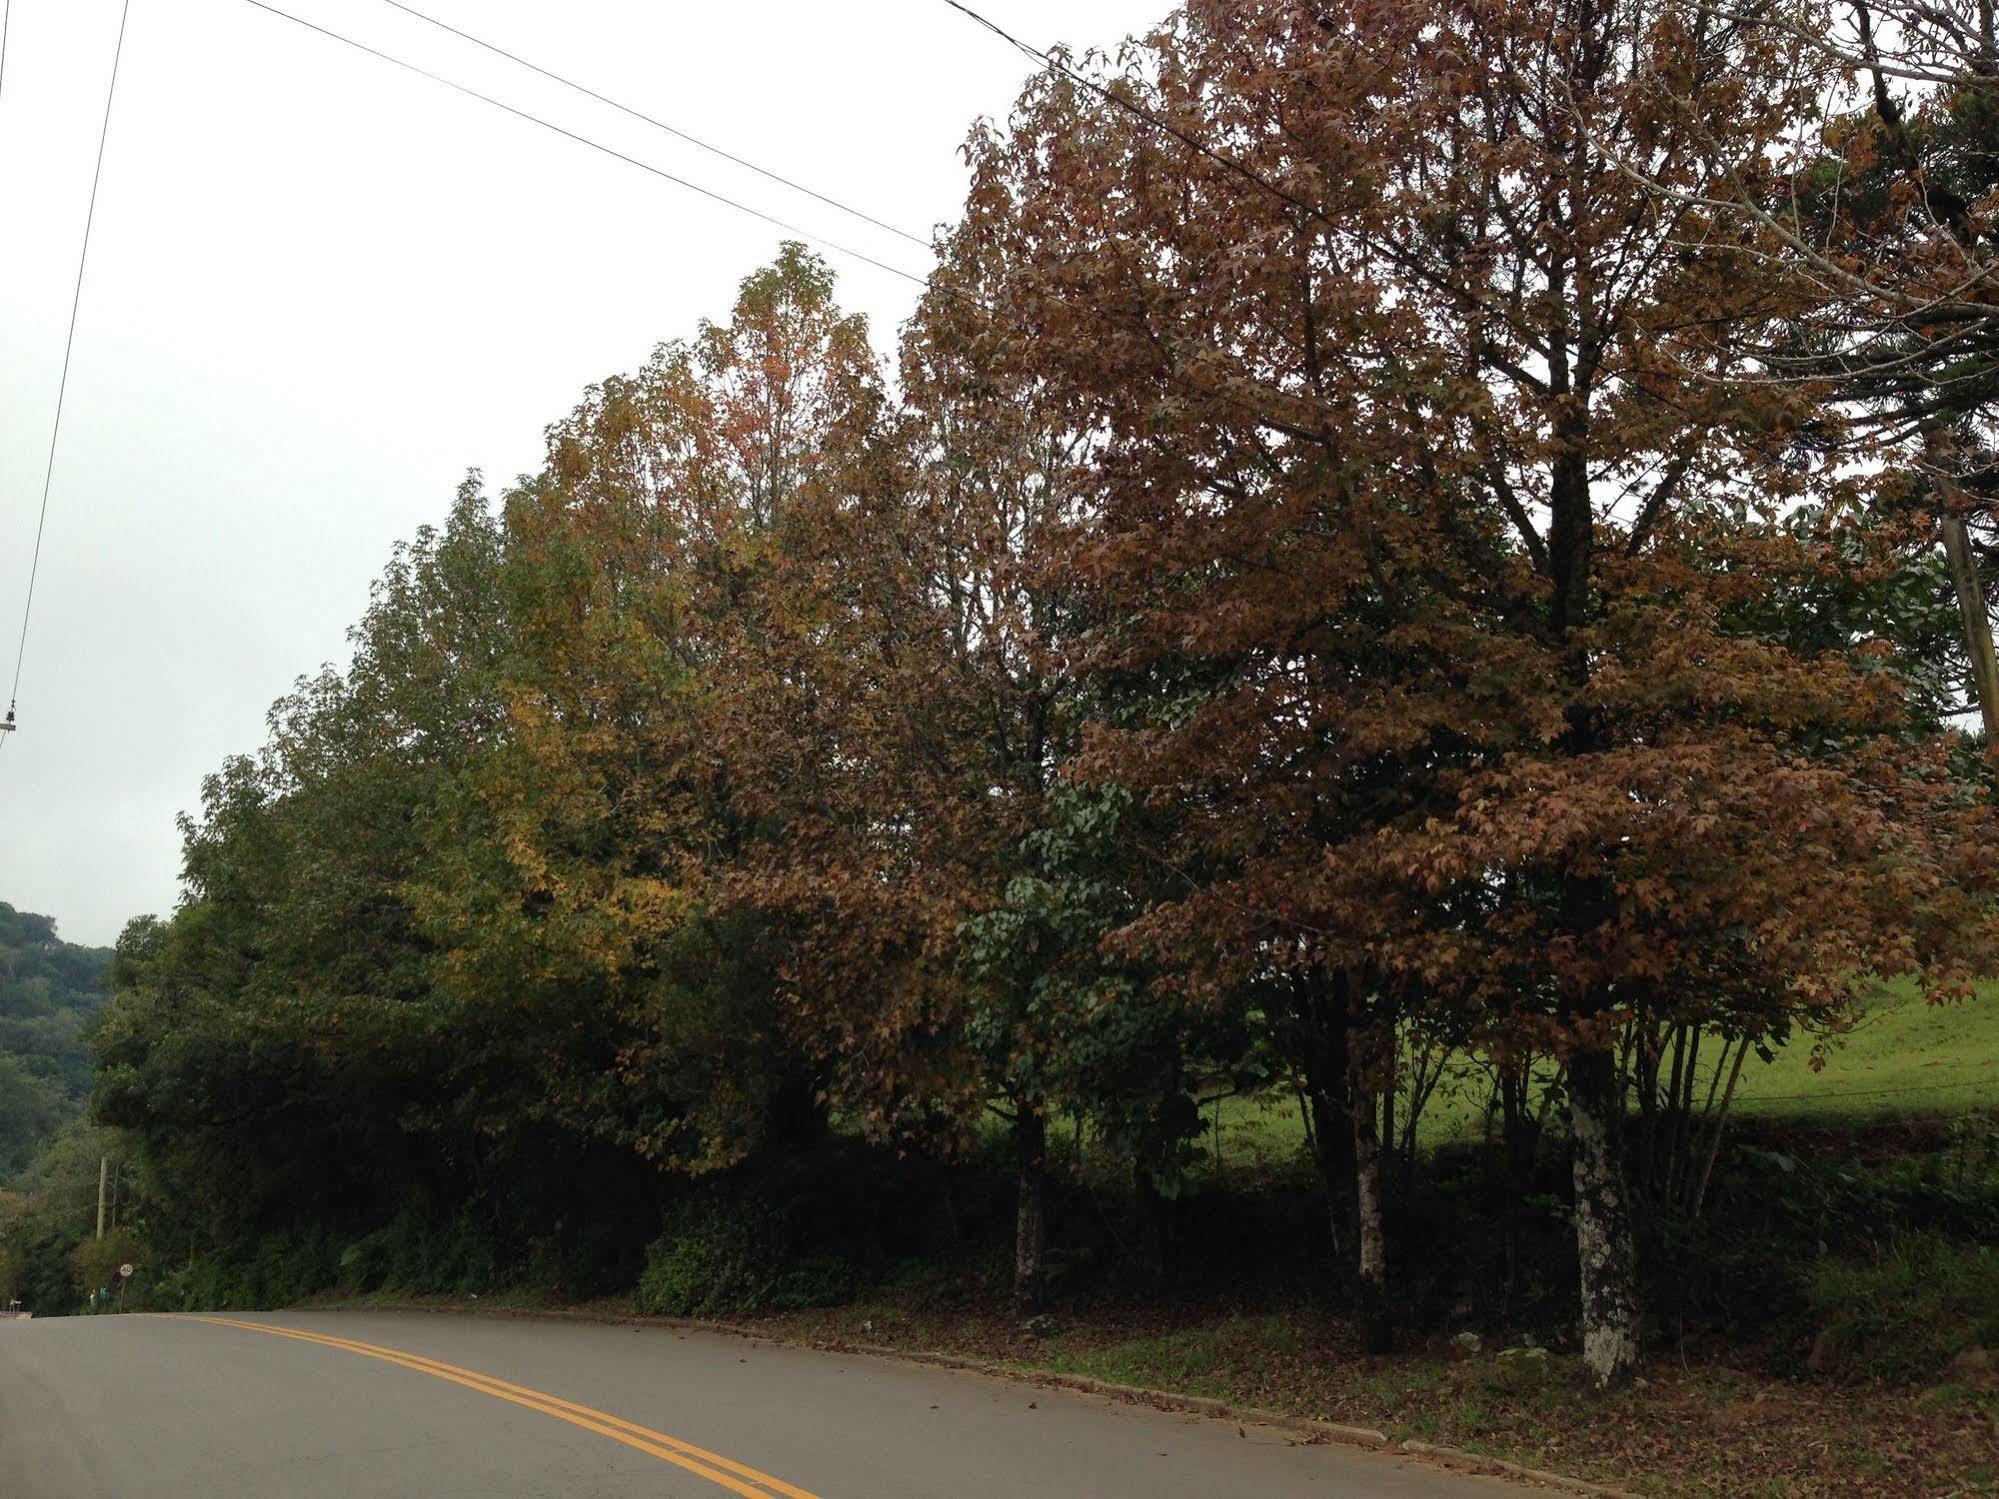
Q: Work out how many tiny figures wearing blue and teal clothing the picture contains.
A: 2